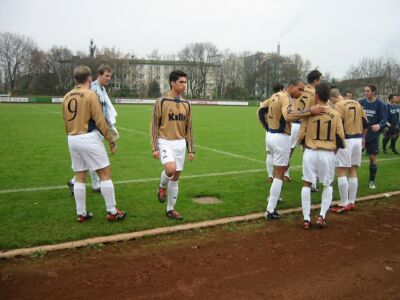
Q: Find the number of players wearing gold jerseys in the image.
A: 7